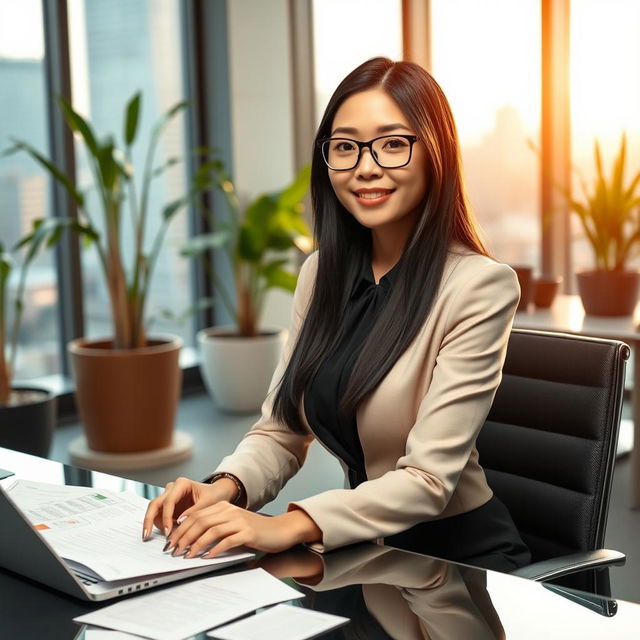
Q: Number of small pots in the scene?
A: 2